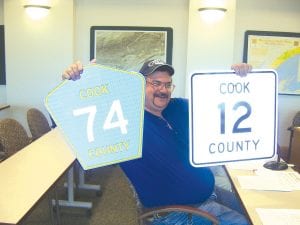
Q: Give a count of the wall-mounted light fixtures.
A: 2